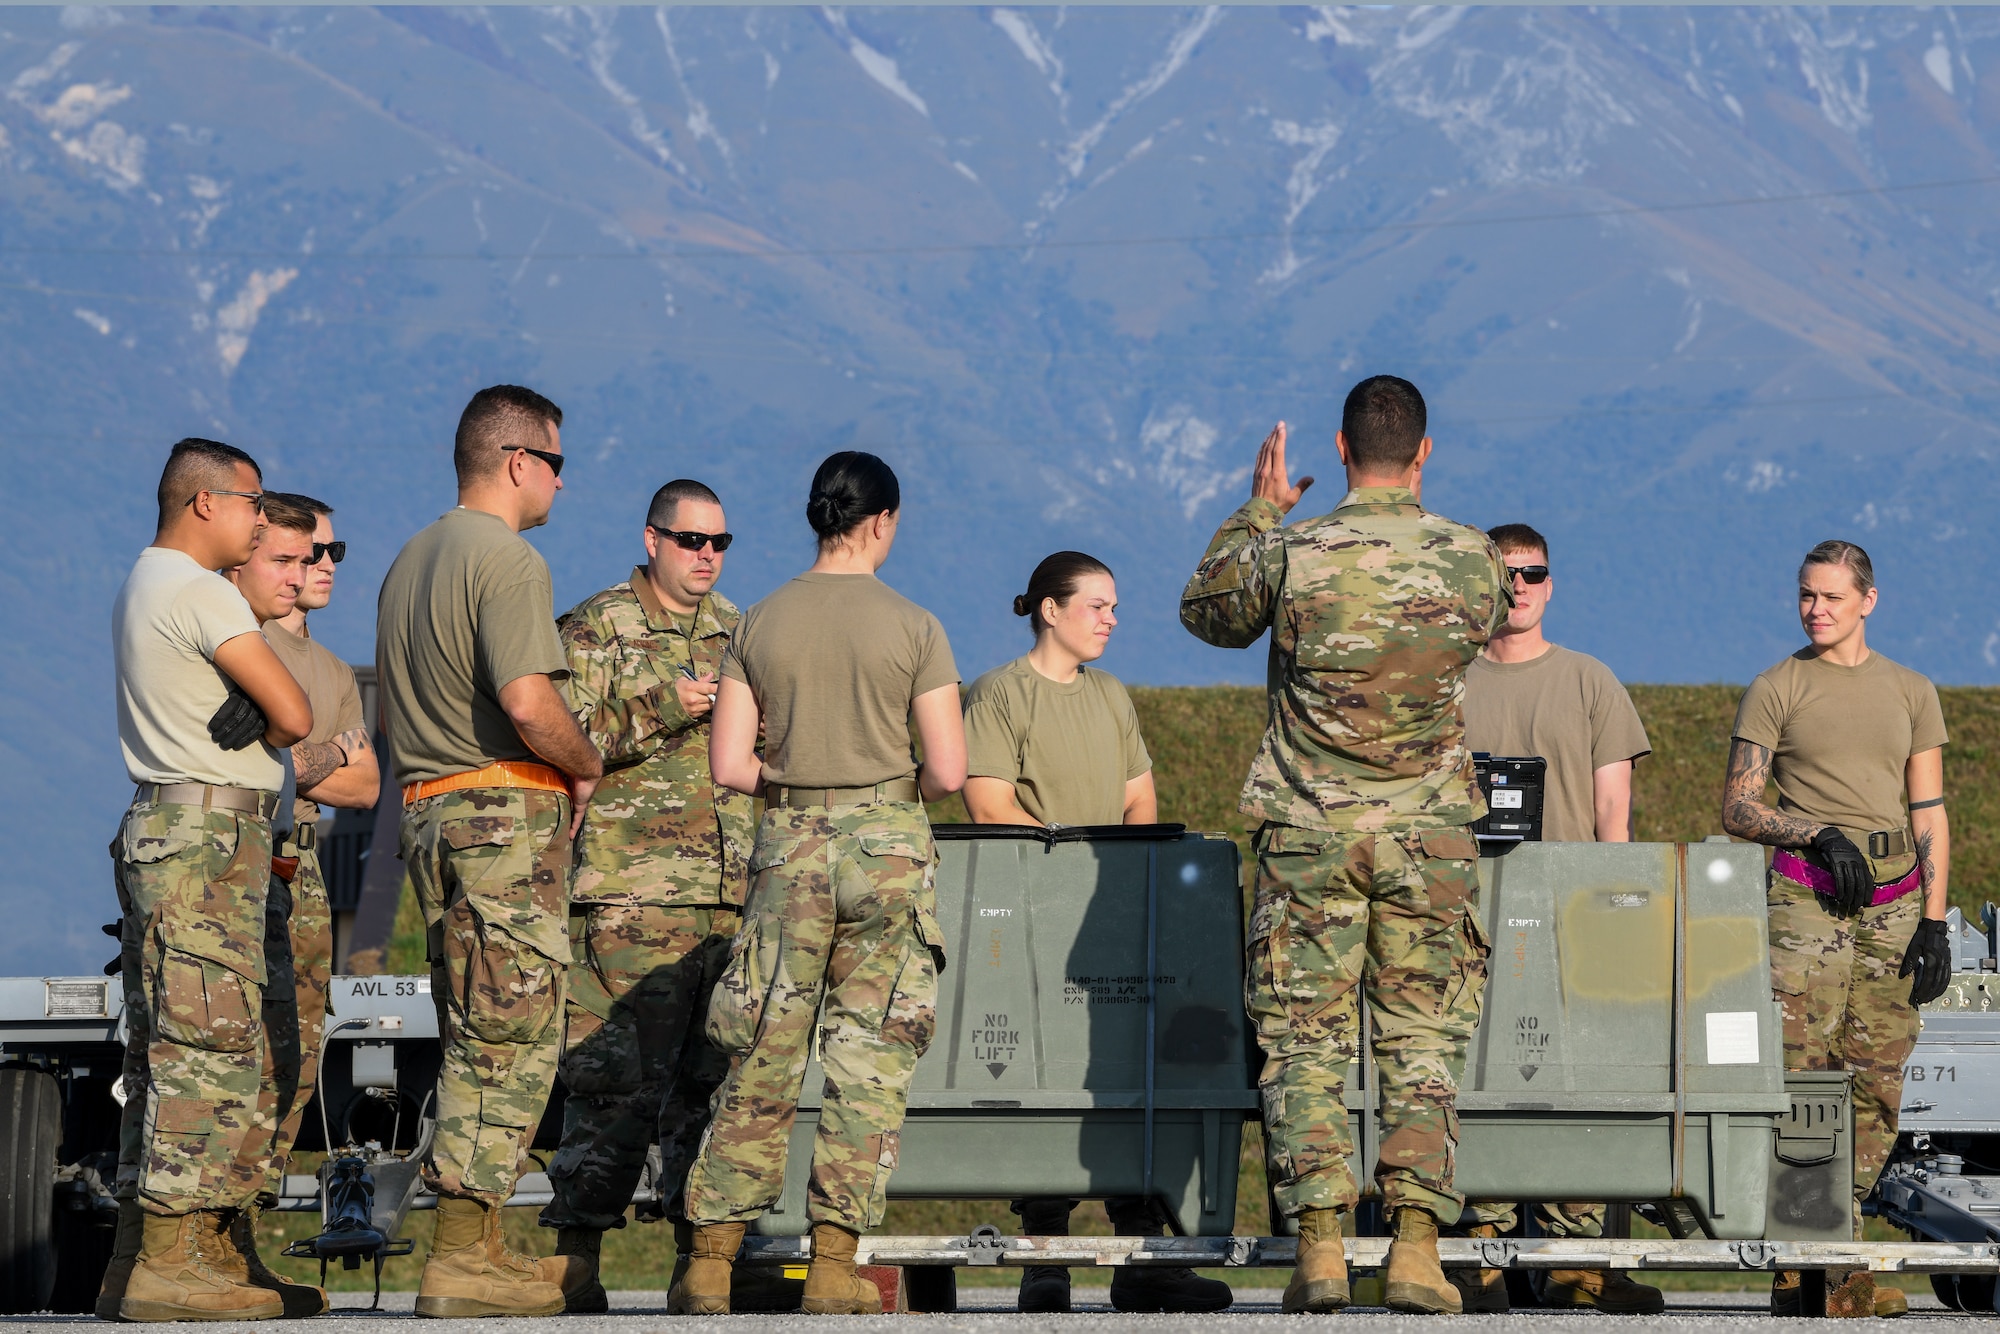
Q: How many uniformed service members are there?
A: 10